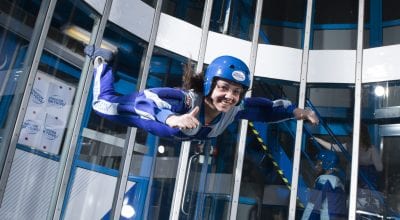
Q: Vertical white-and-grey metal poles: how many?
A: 7